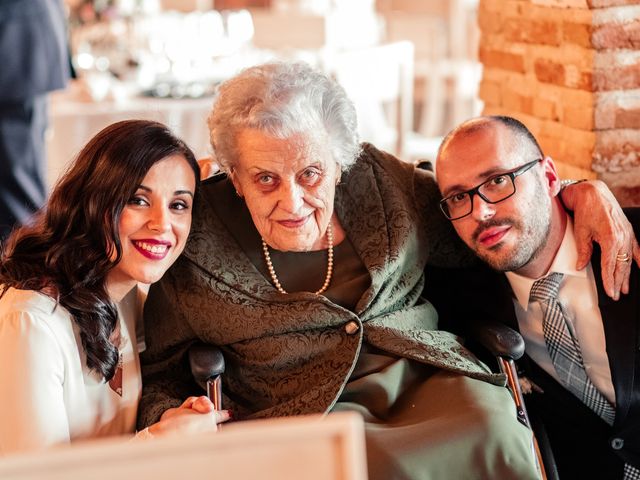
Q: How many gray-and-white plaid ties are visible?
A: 1